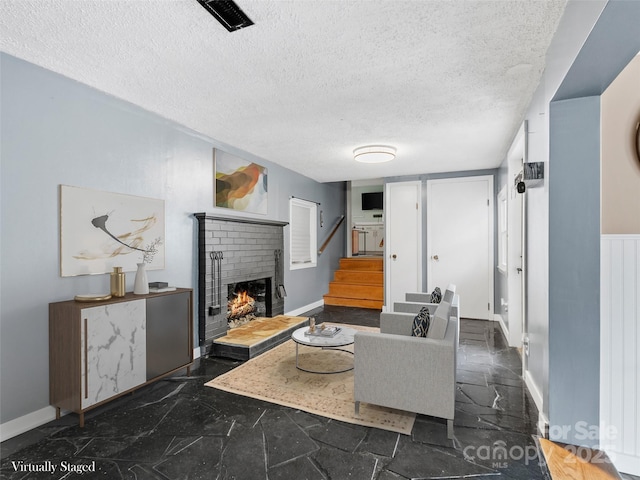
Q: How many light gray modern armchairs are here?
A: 2